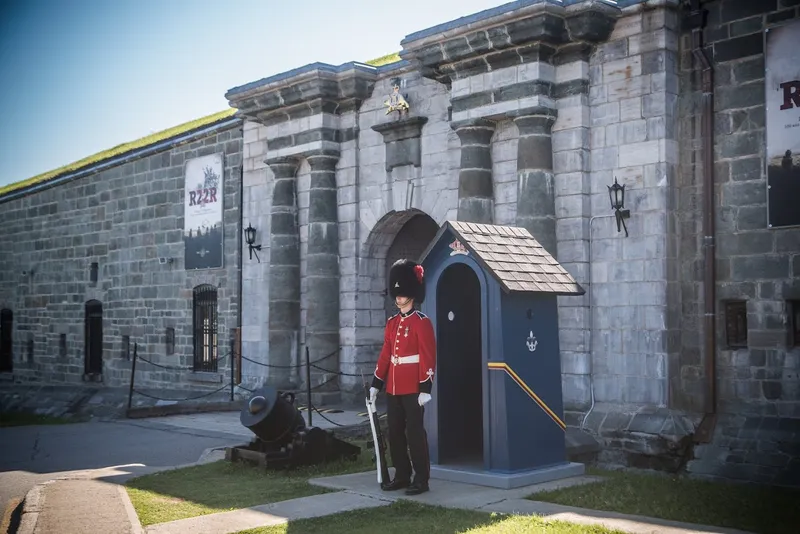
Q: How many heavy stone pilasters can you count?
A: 4